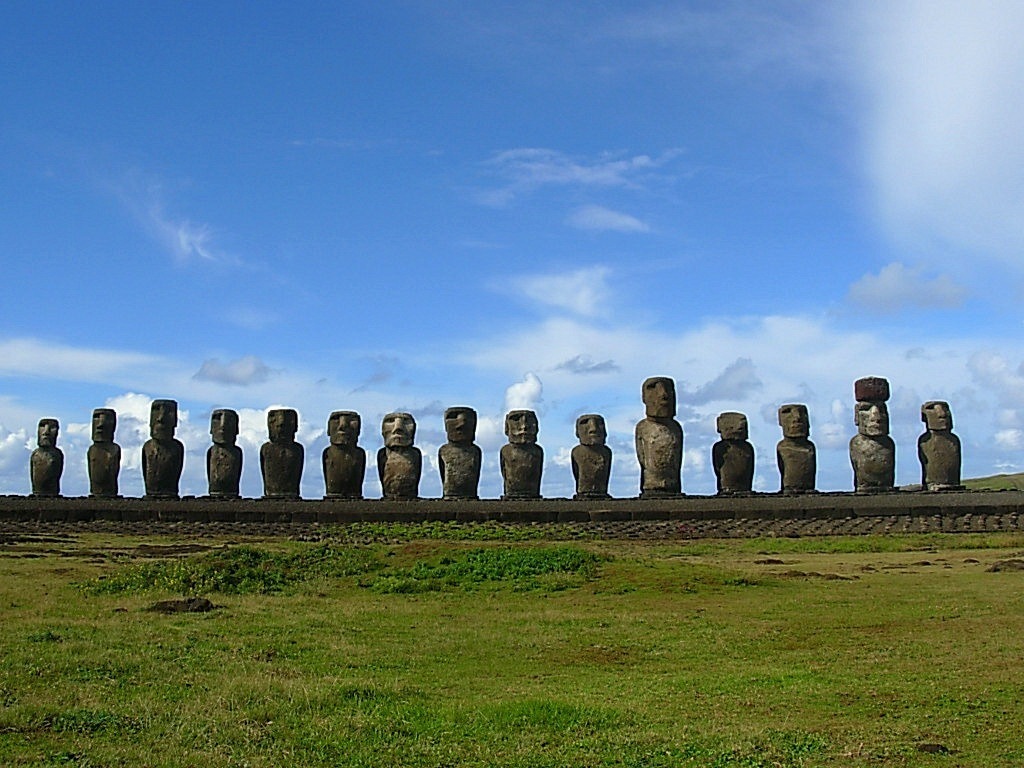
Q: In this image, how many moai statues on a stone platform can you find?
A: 15